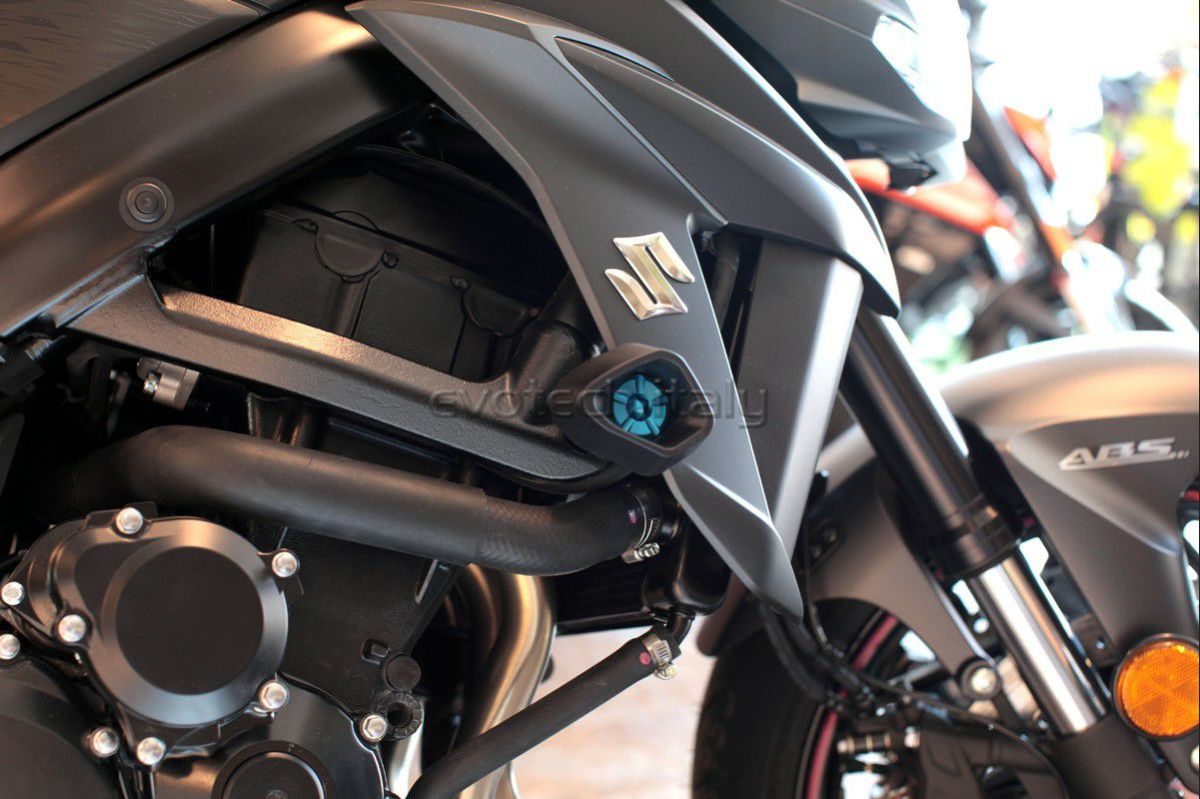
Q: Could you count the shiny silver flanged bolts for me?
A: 9